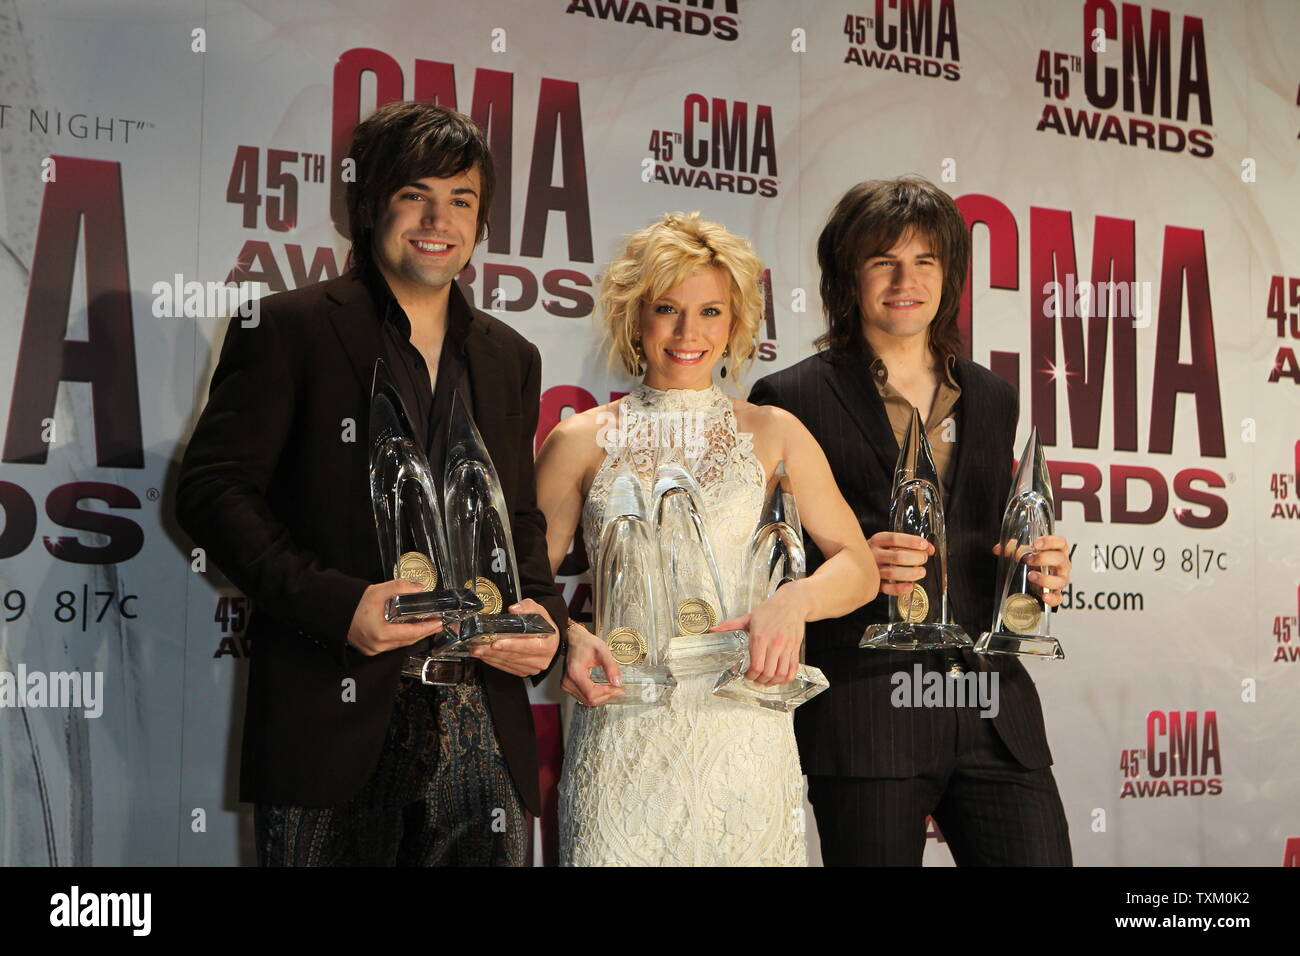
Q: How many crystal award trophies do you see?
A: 7